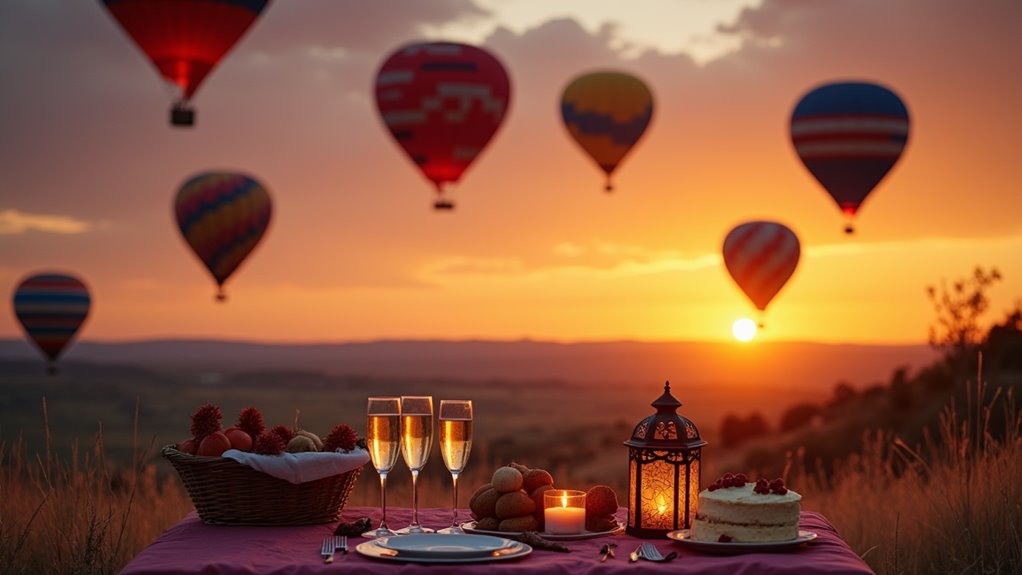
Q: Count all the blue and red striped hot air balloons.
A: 2